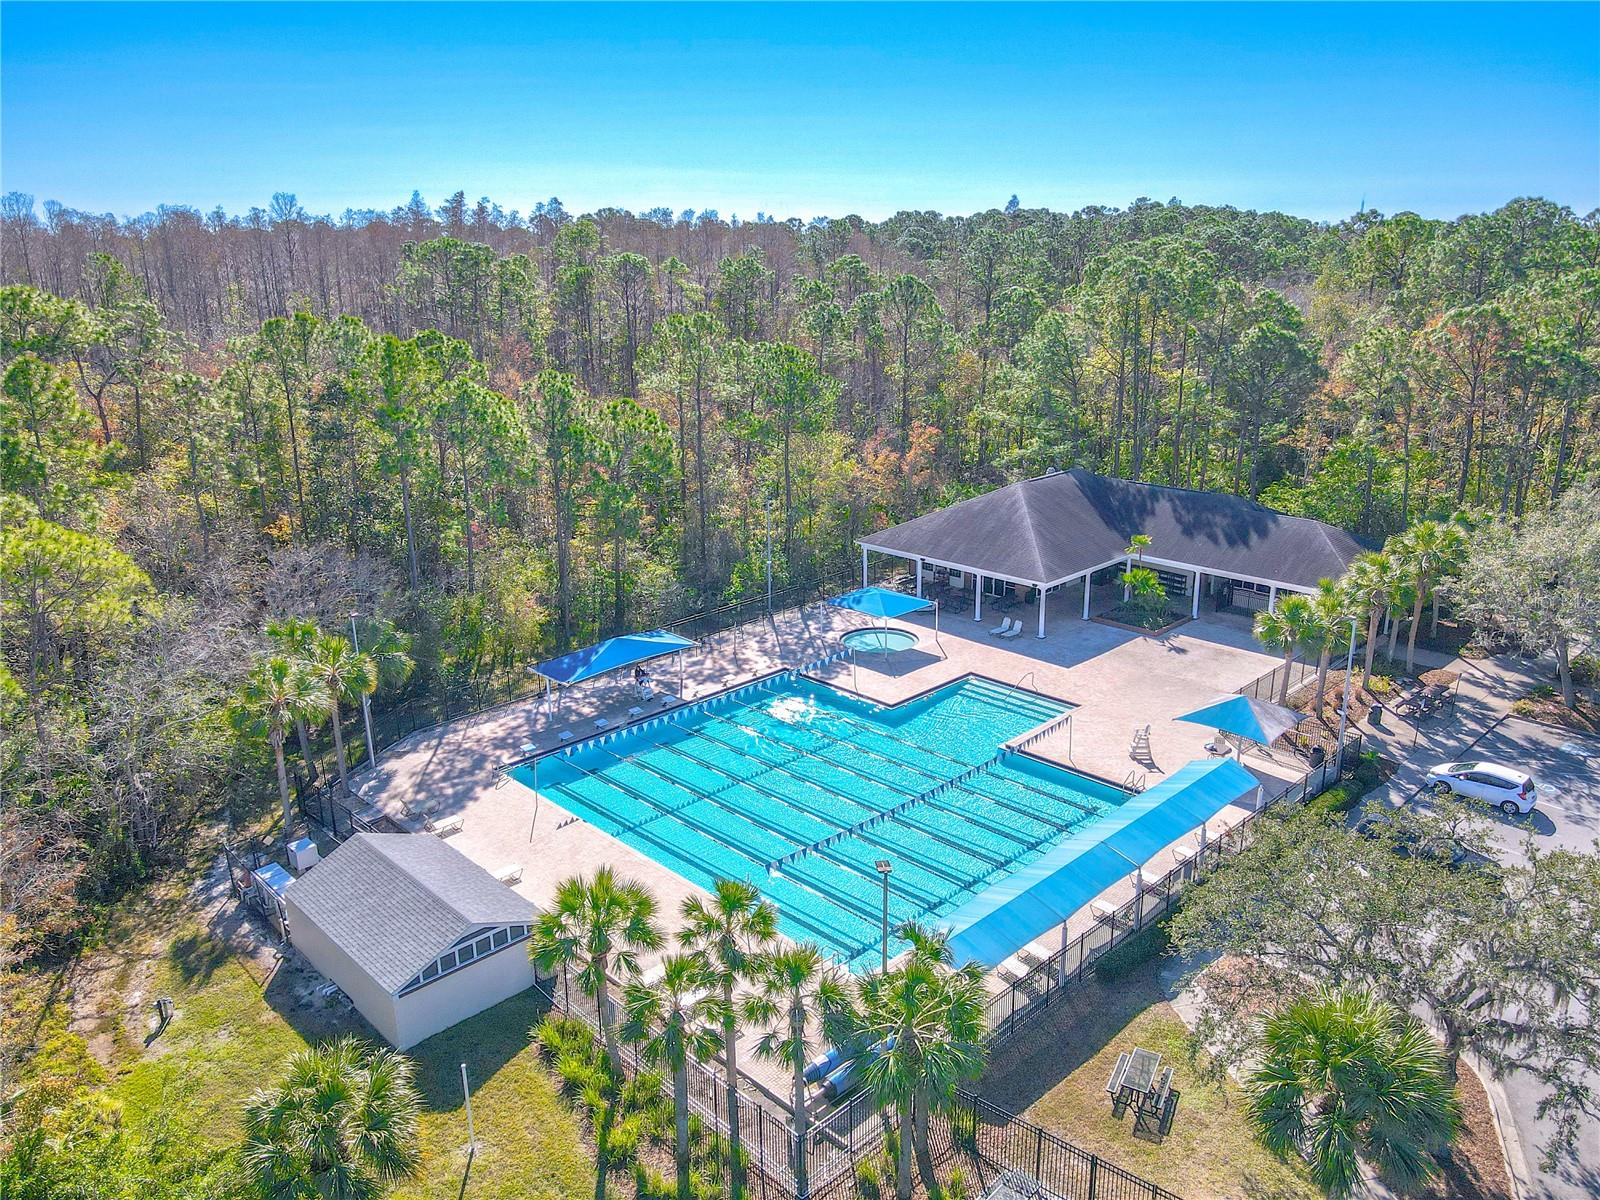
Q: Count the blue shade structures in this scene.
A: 4